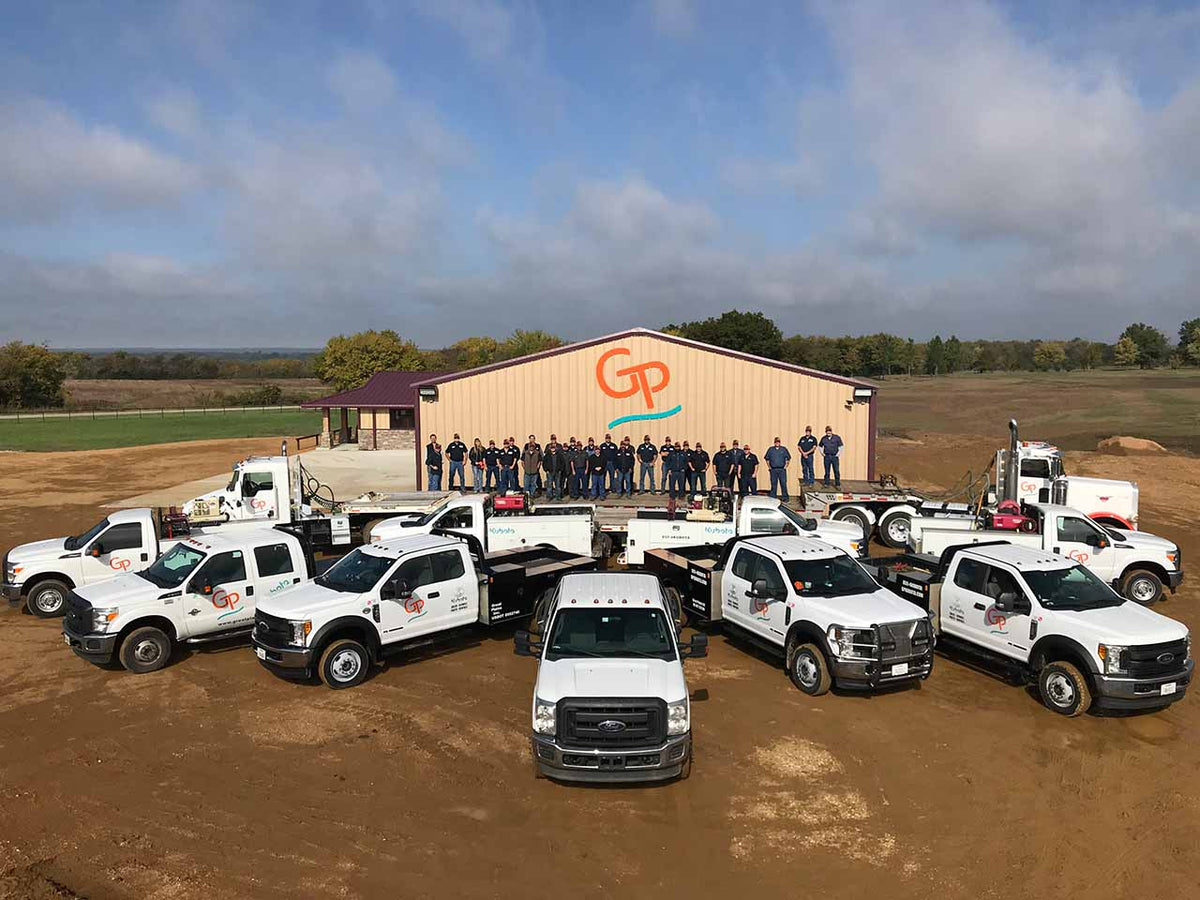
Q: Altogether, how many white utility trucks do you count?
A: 9